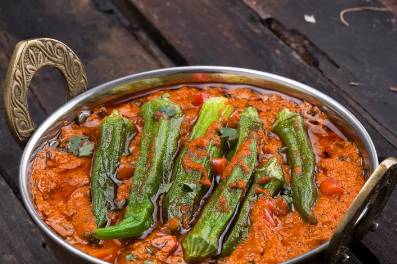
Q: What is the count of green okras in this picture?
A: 7